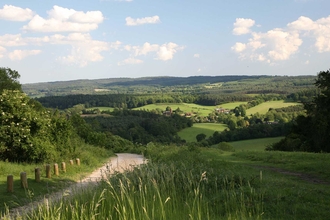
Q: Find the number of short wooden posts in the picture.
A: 8